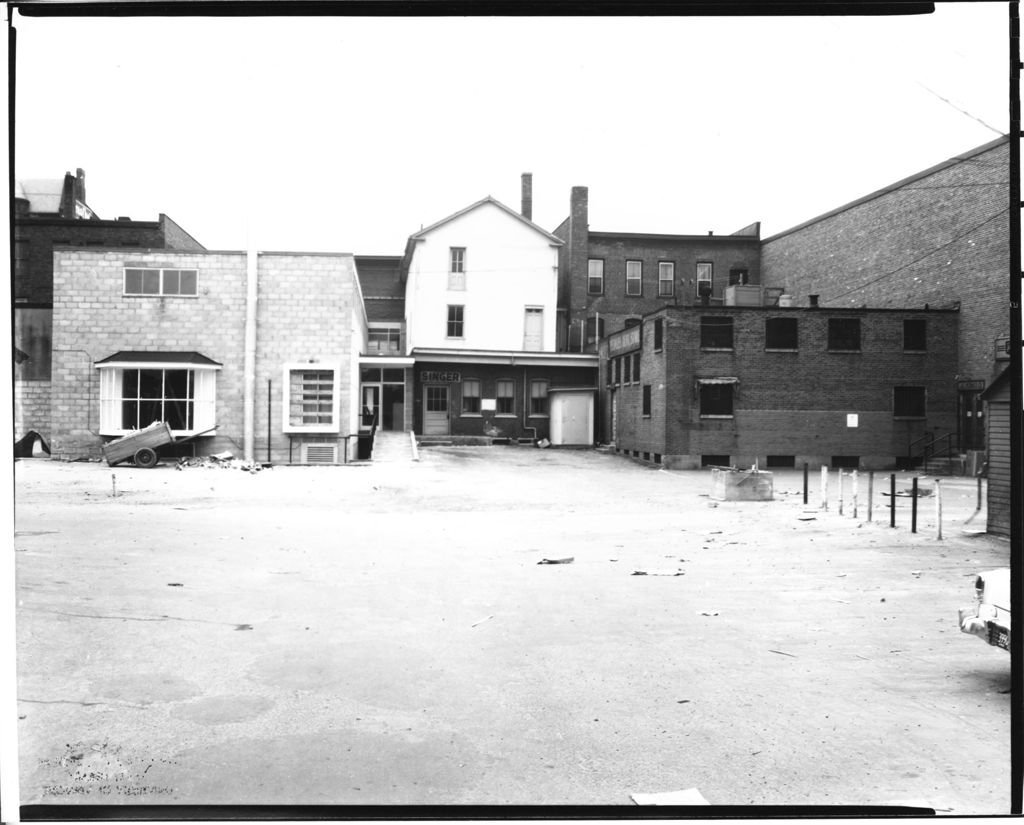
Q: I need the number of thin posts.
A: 8